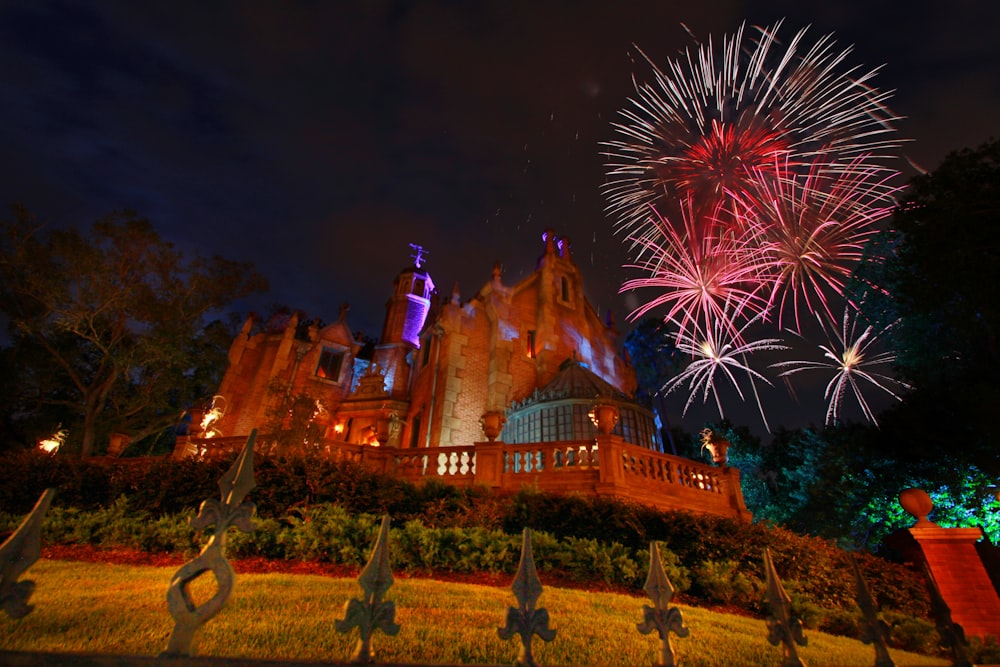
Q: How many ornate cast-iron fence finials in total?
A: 8